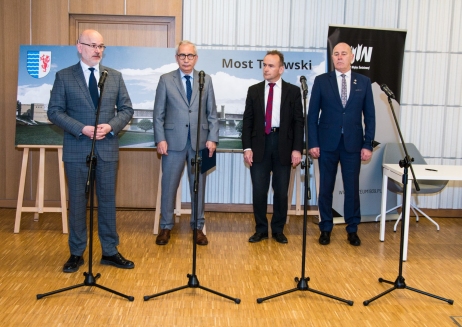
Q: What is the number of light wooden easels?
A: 3